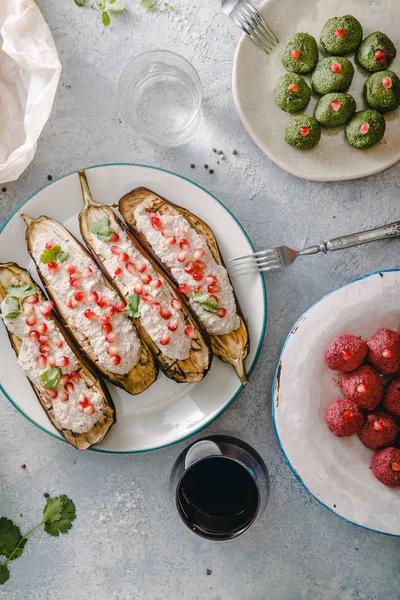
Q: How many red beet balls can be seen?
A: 7